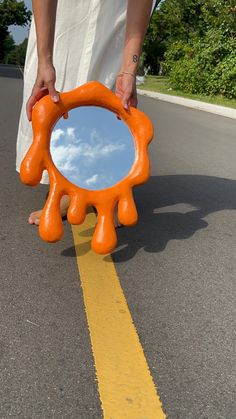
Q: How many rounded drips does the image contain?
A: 5